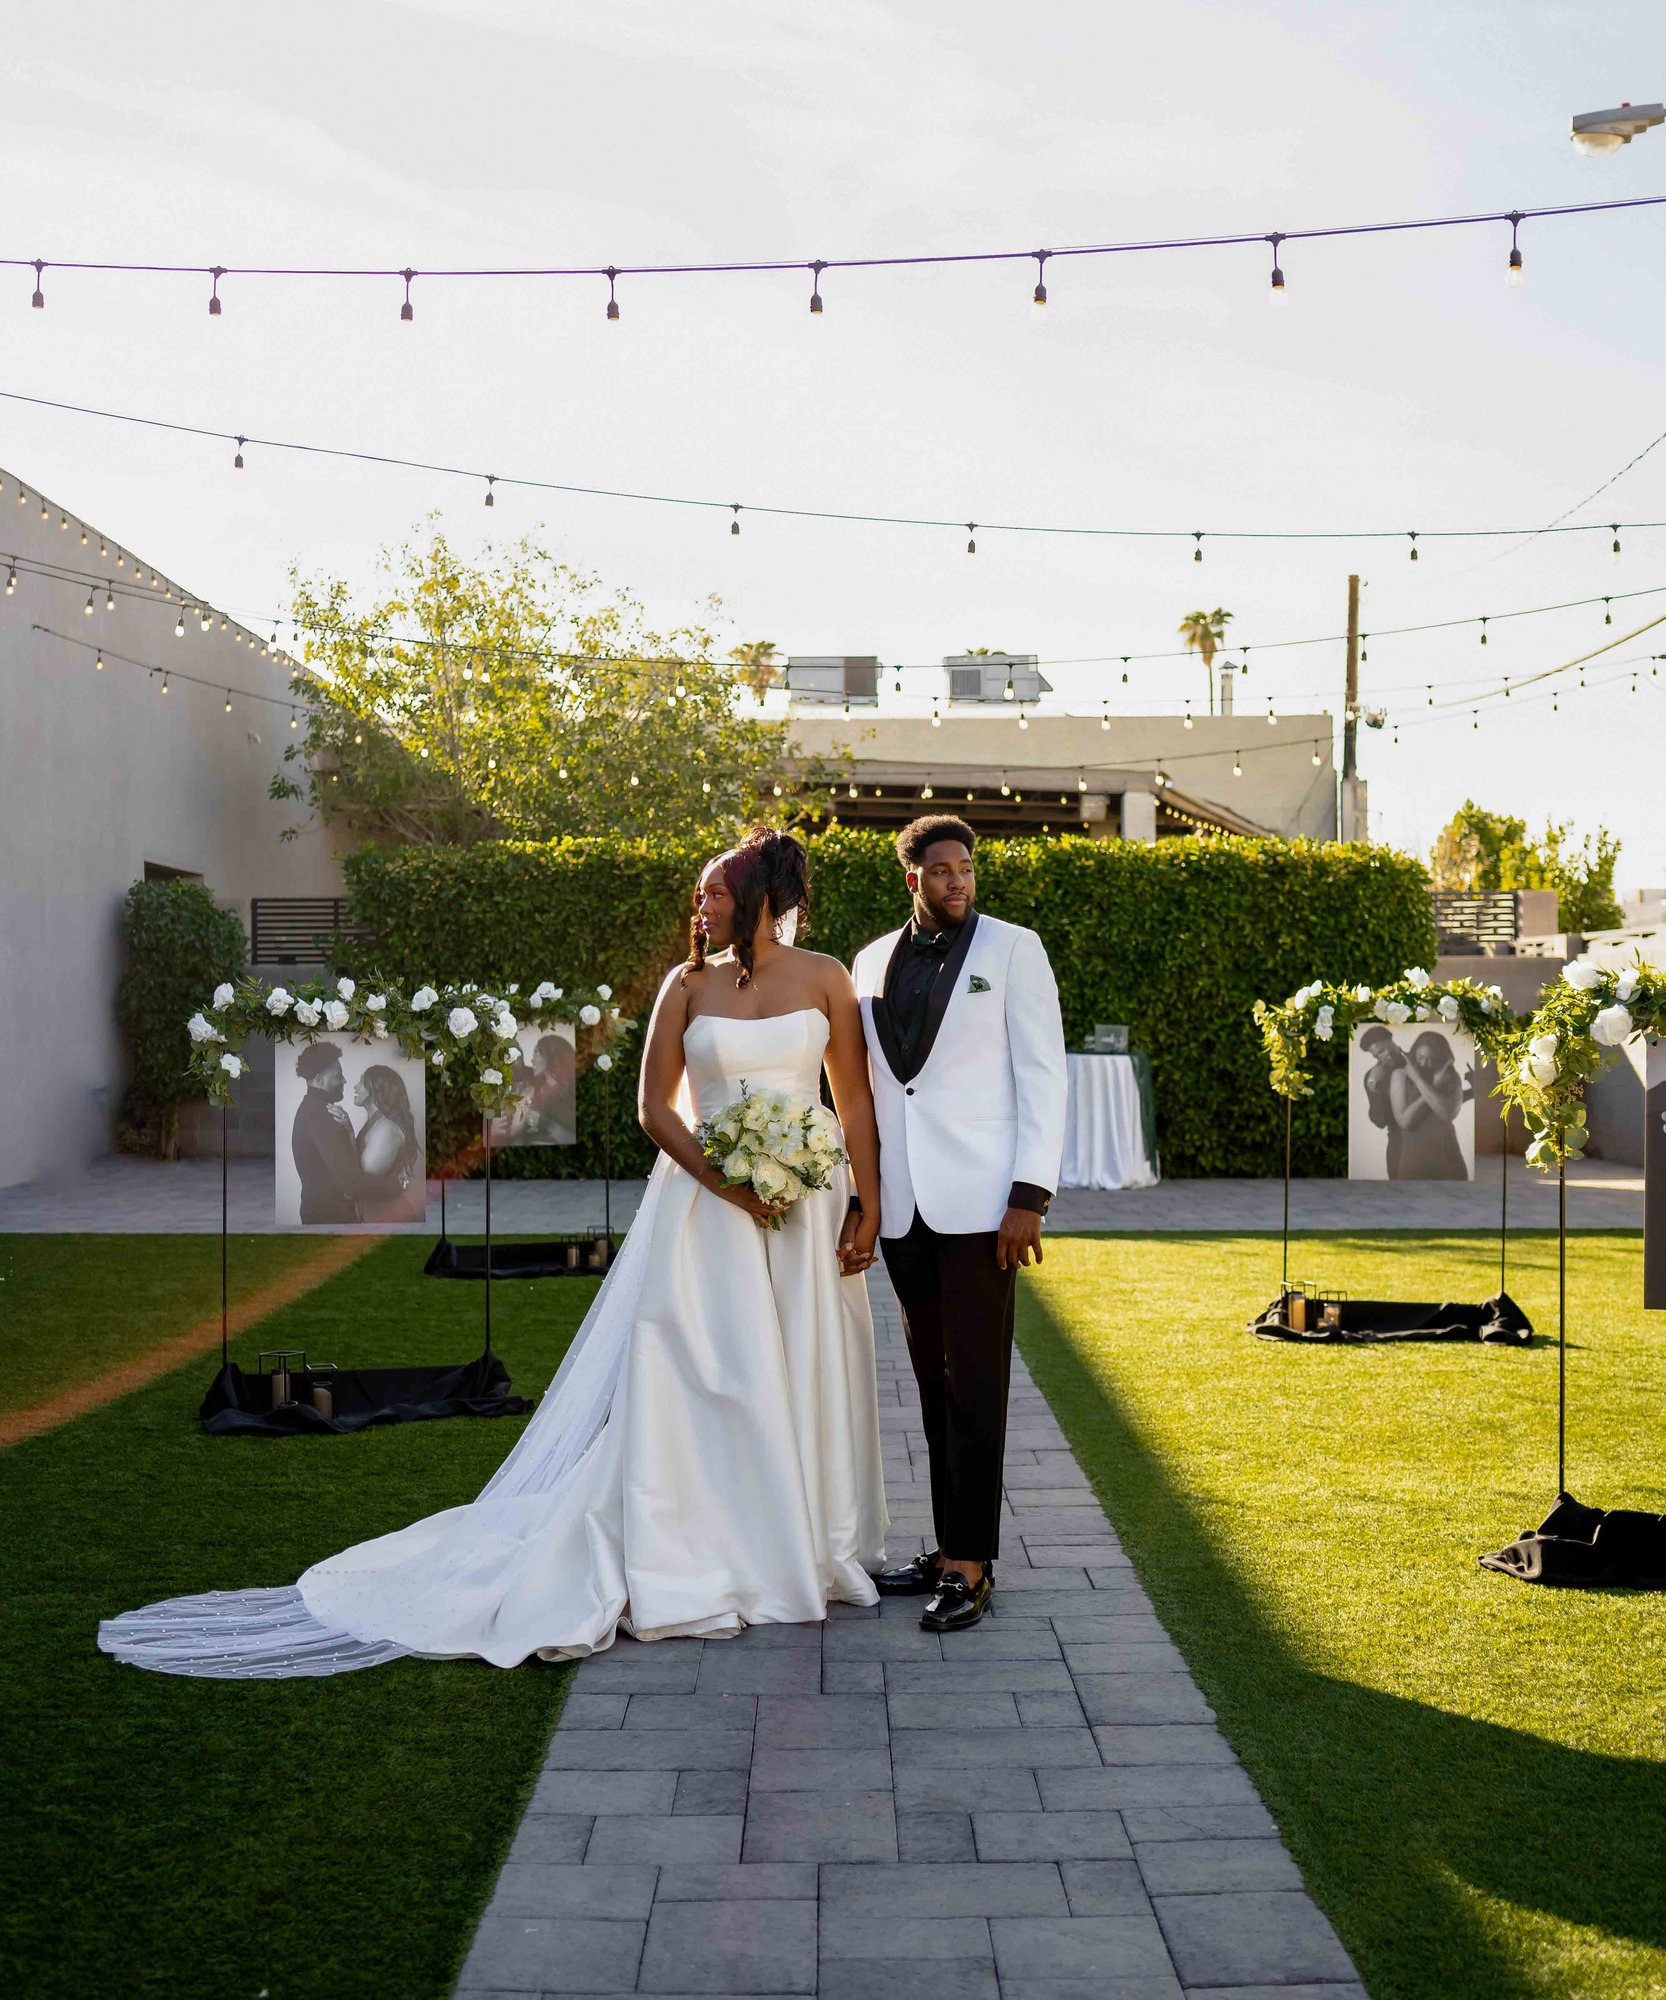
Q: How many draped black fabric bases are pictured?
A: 4